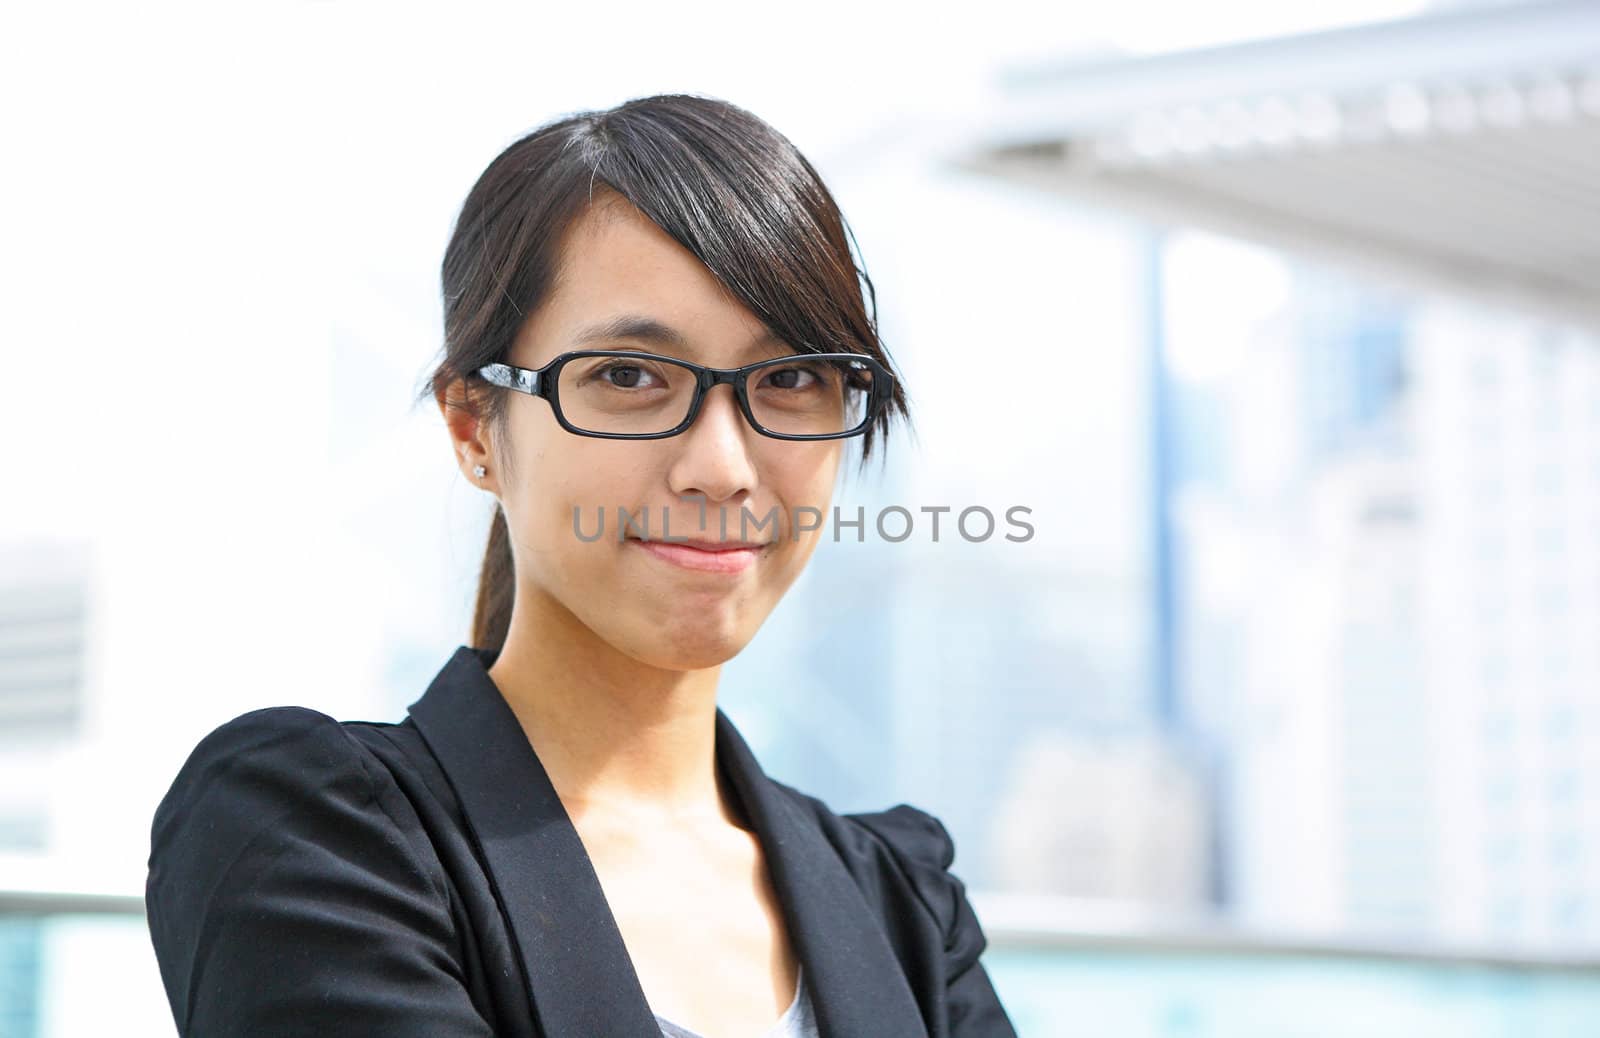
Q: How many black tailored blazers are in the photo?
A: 1